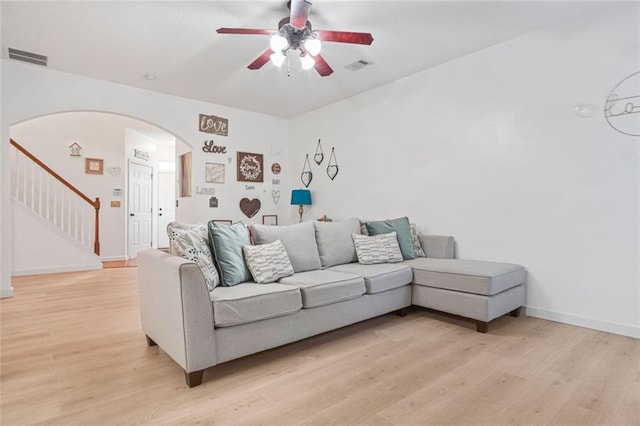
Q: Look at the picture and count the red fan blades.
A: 5